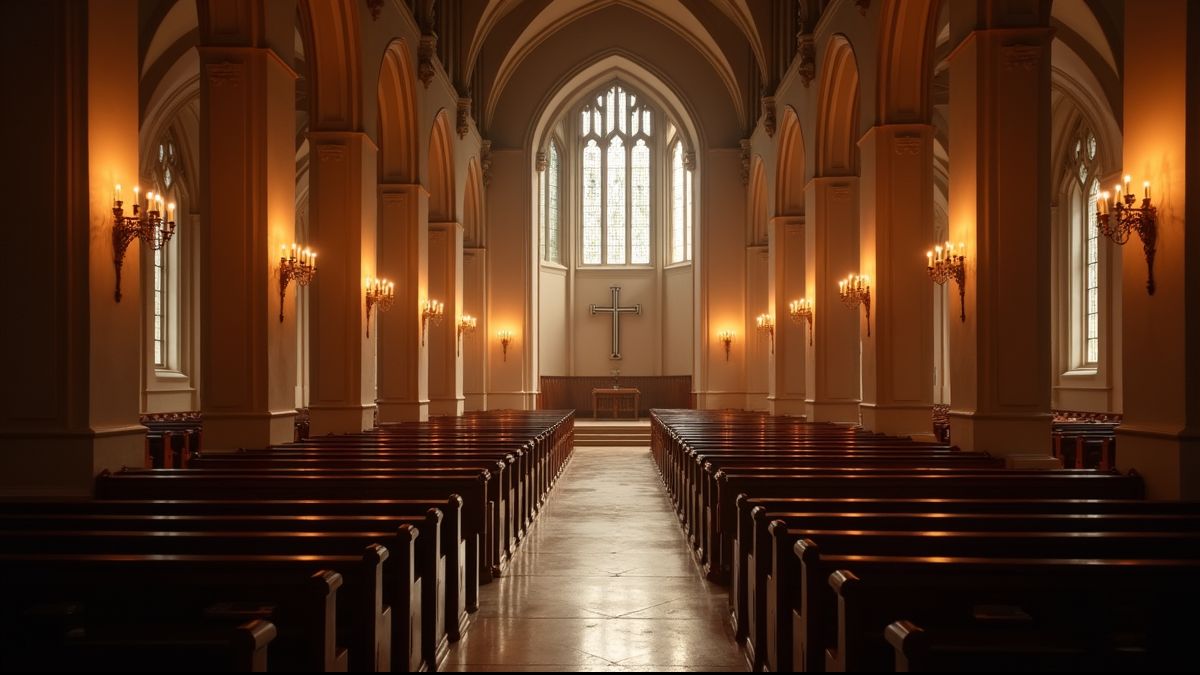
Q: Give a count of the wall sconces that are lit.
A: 12